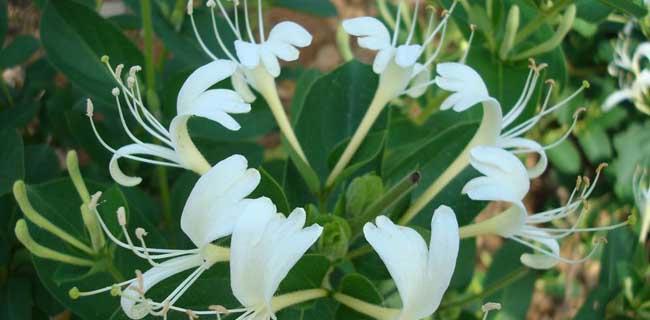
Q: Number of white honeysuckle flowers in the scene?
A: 8